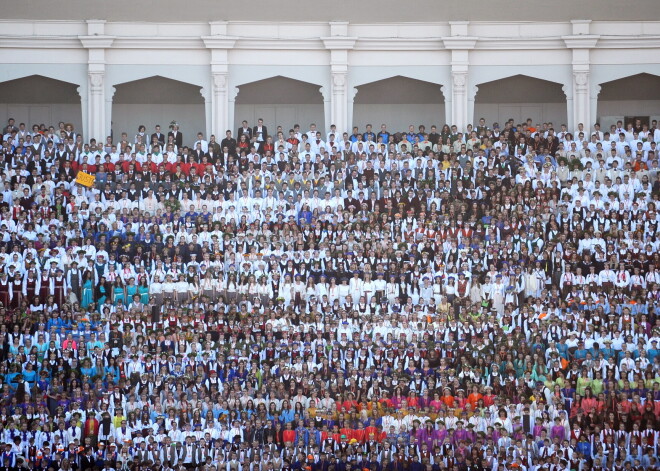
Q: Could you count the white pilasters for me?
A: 5